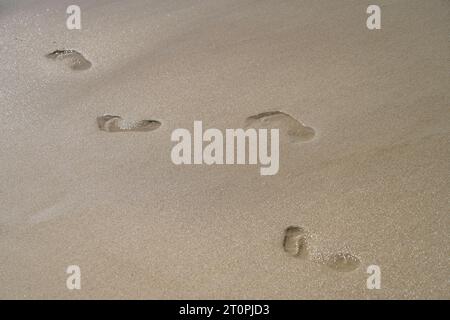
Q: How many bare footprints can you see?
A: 4